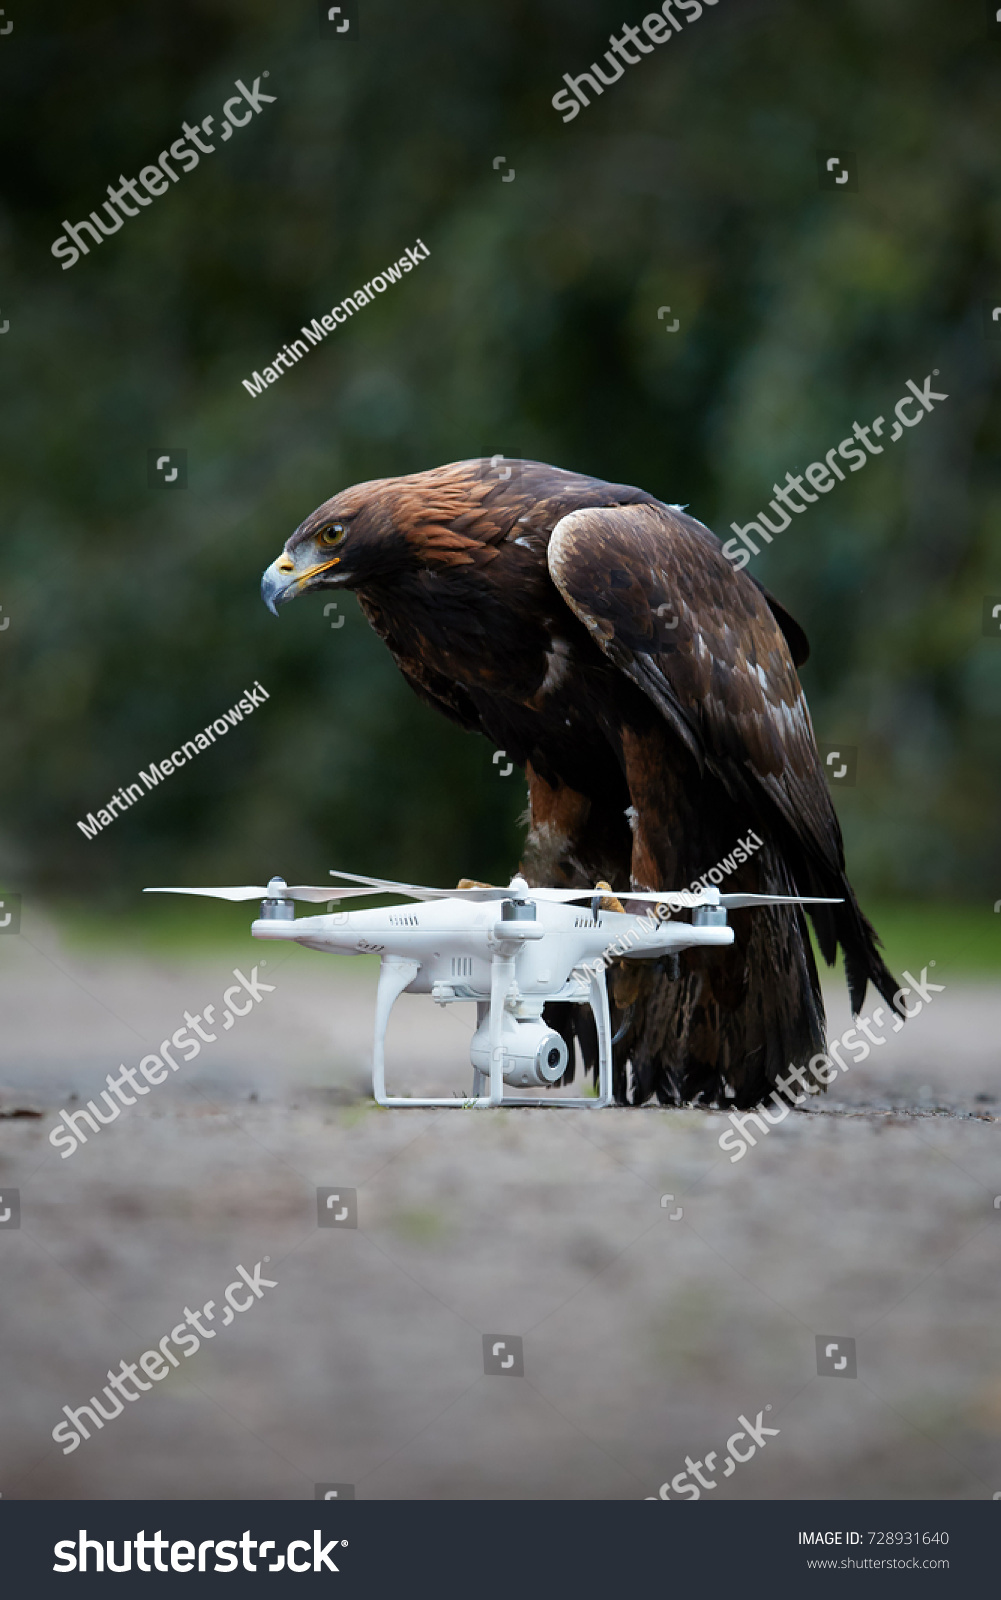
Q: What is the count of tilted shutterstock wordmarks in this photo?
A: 7